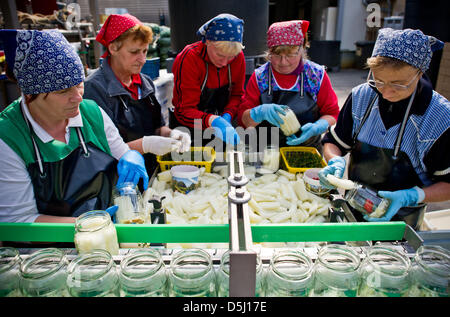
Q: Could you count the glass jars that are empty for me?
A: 10